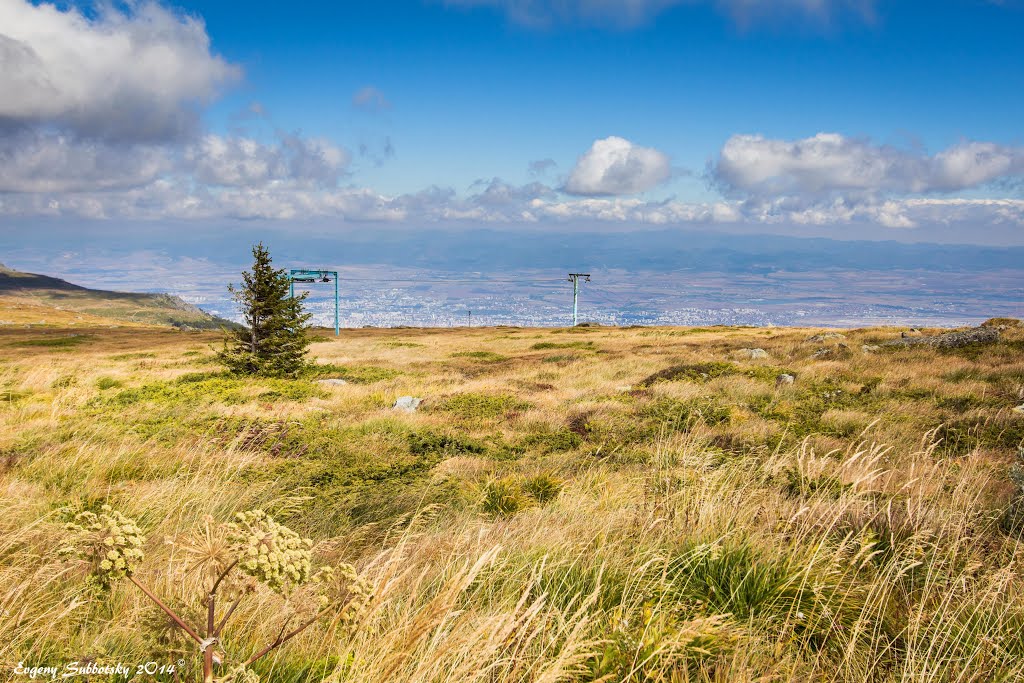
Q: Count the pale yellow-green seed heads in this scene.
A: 3